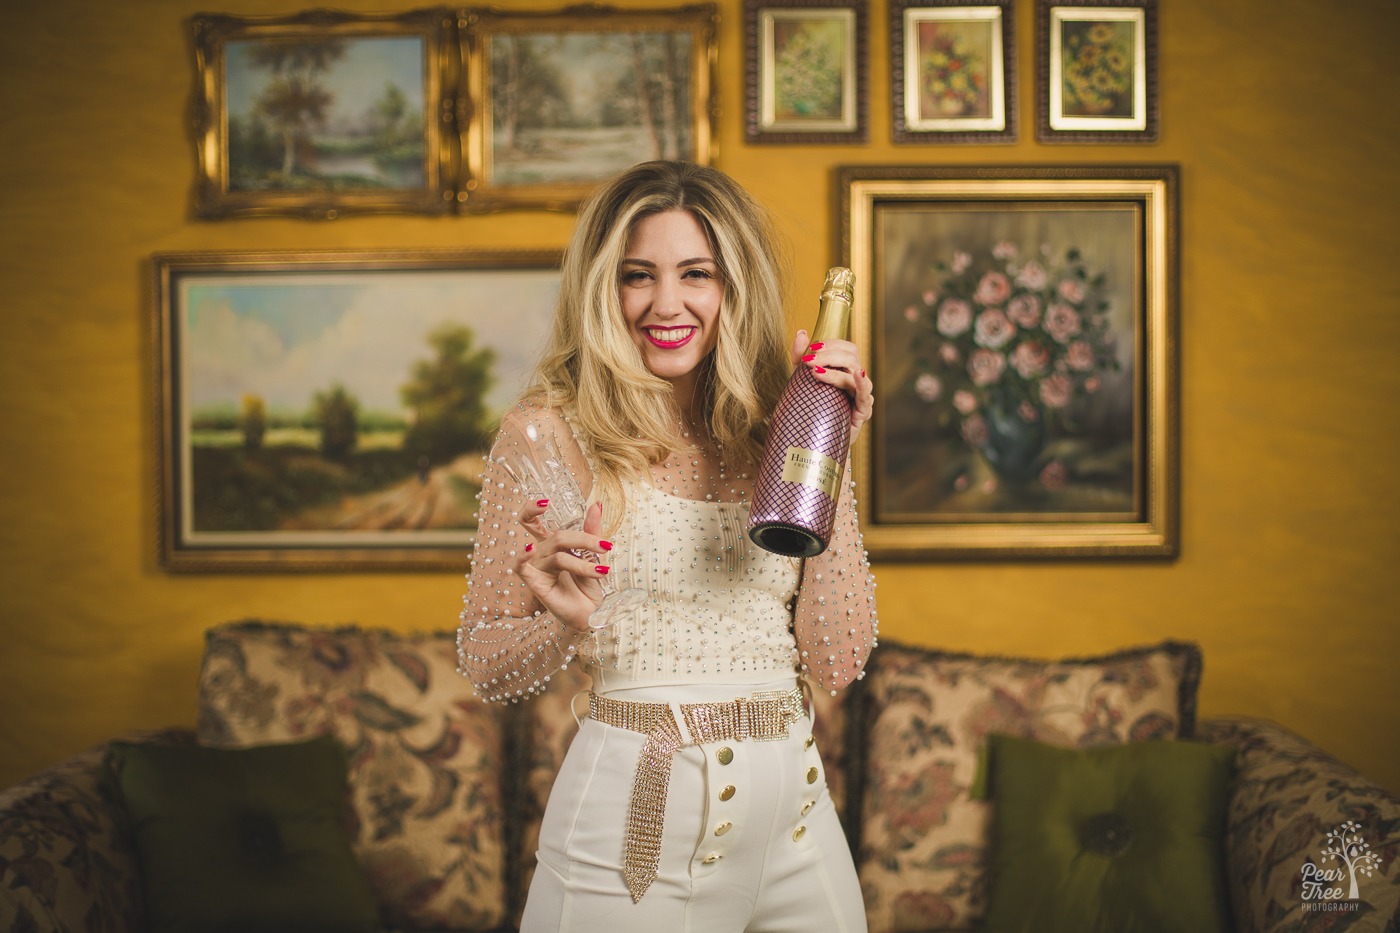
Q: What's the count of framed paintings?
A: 7